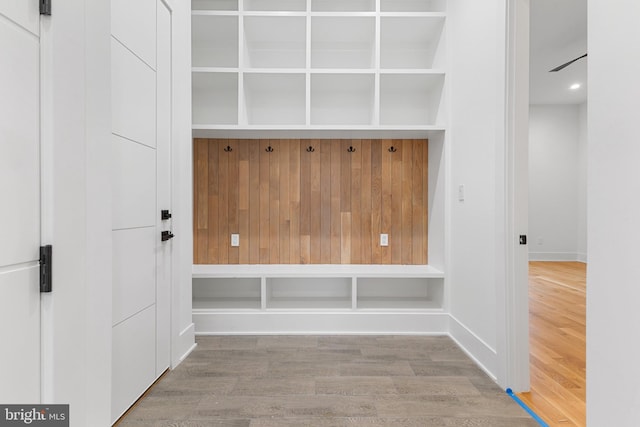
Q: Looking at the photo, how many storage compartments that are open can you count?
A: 15